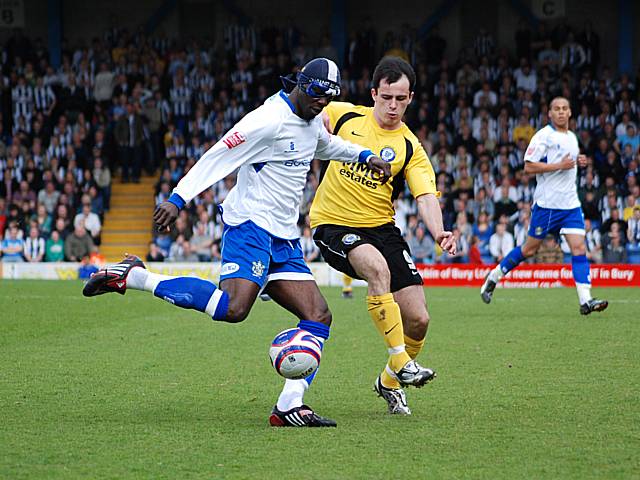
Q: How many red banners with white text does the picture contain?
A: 1